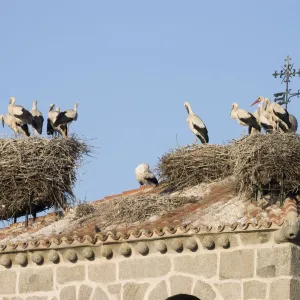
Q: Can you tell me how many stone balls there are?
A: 14